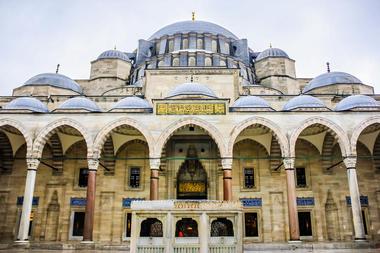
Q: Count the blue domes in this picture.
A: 12